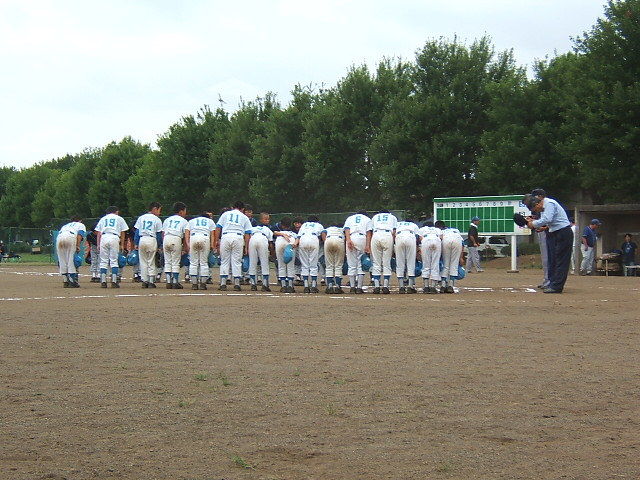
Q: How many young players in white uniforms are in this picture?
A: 15